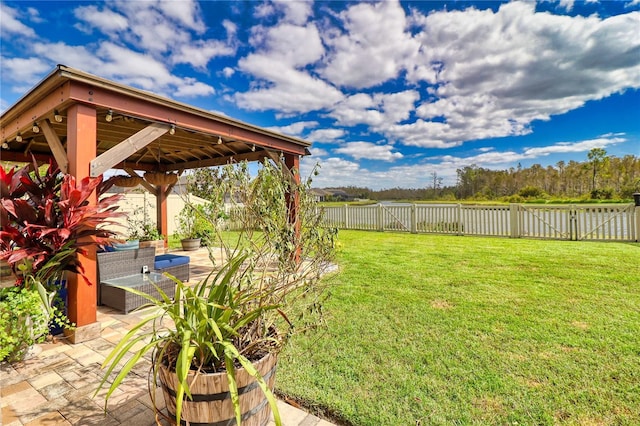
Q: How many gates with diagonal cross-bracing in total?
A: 3